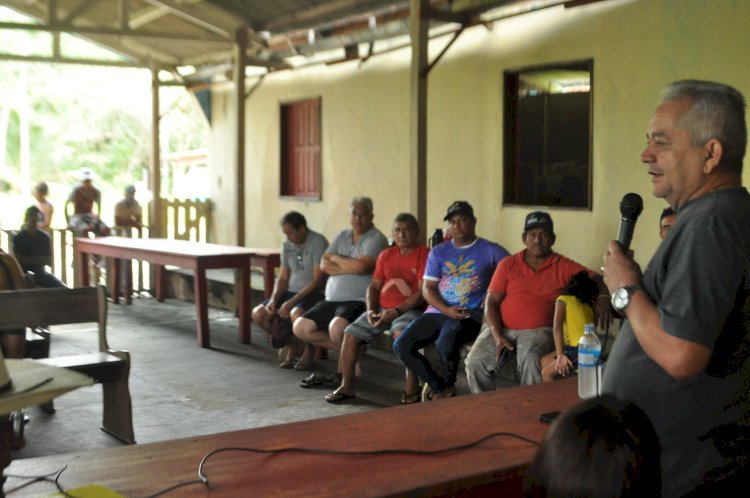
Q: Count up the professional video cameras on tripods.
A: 0